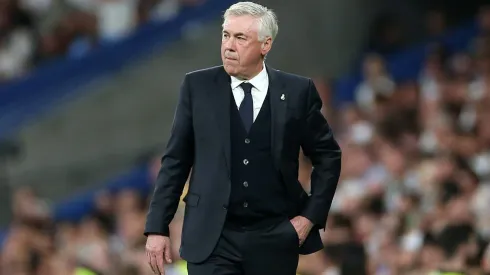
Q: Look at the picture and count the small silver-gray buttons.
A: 4